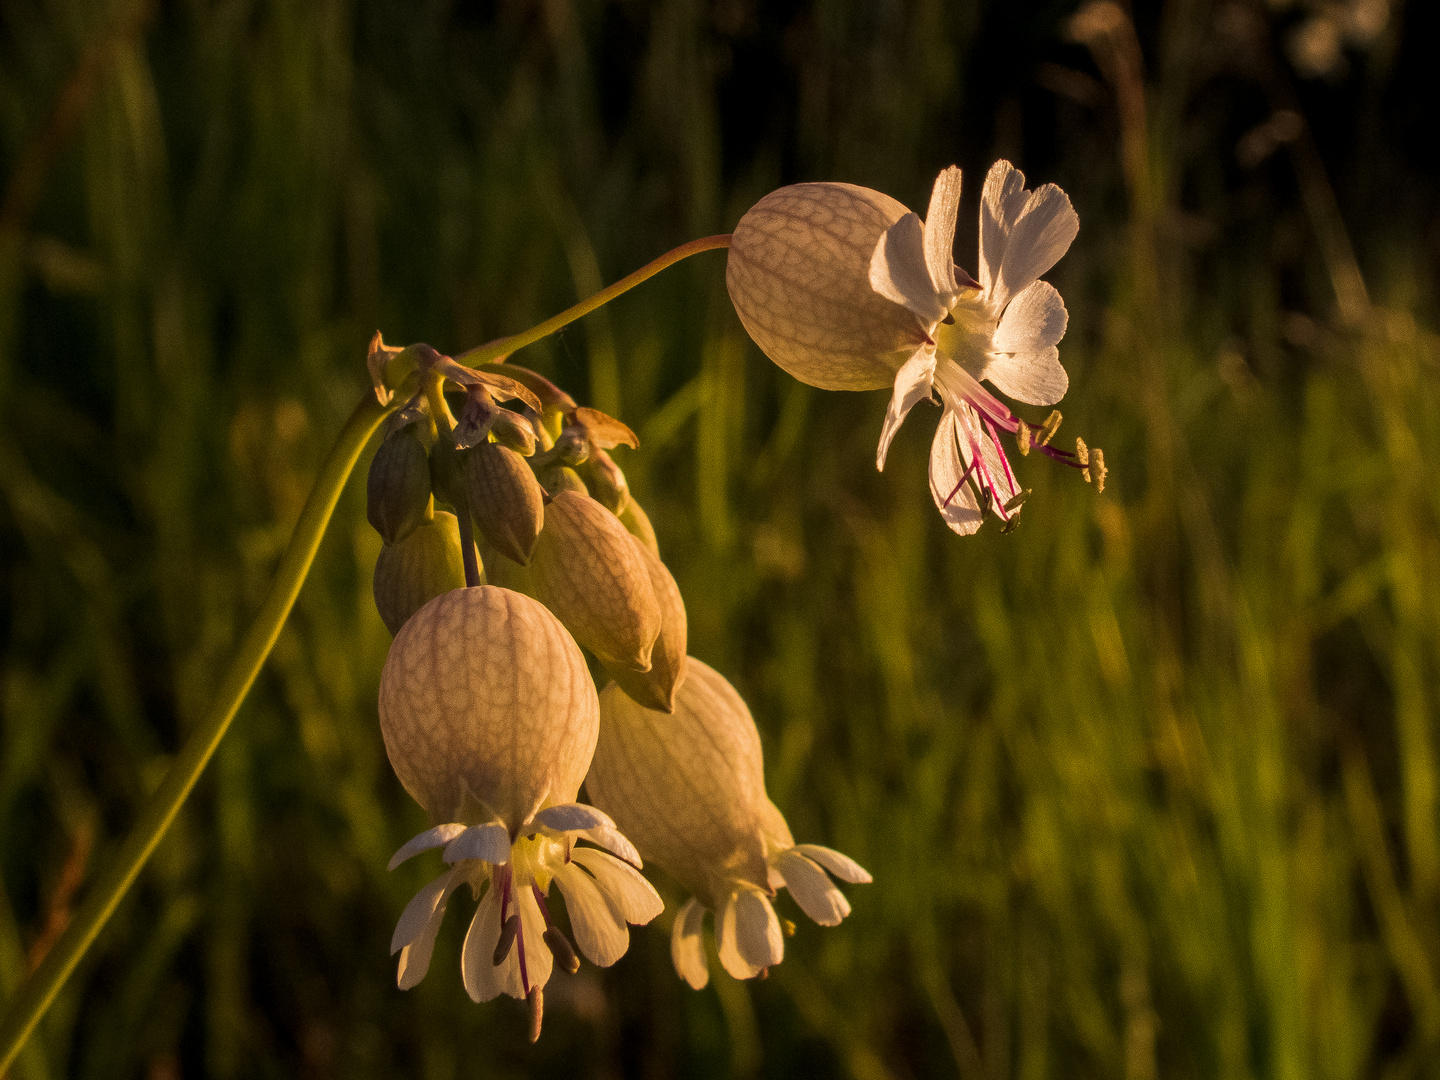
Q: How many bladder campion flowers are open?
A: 3